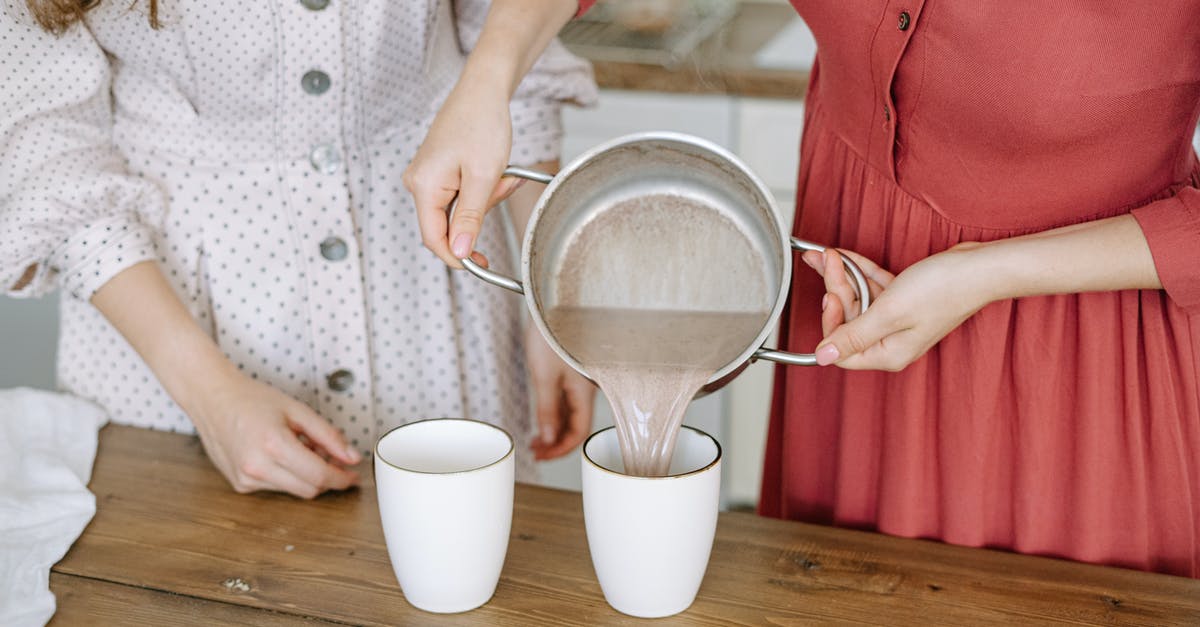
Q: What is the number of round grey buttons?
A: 5